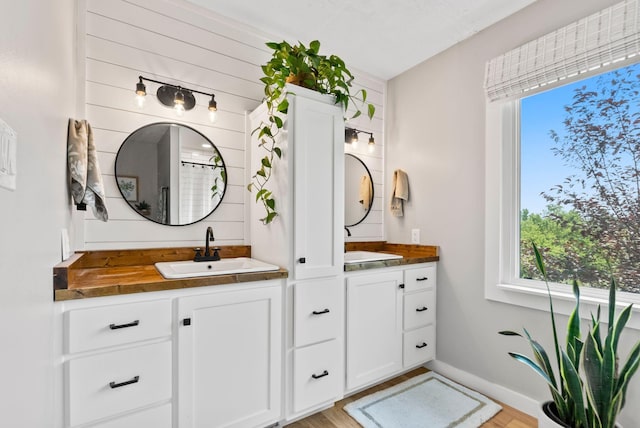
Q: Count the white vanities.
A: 2